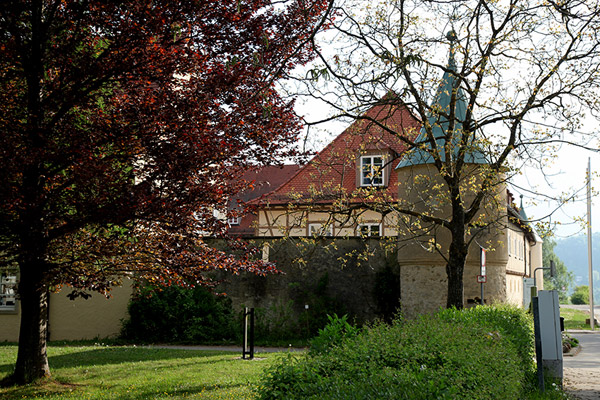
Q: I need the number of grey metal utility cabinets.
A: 1